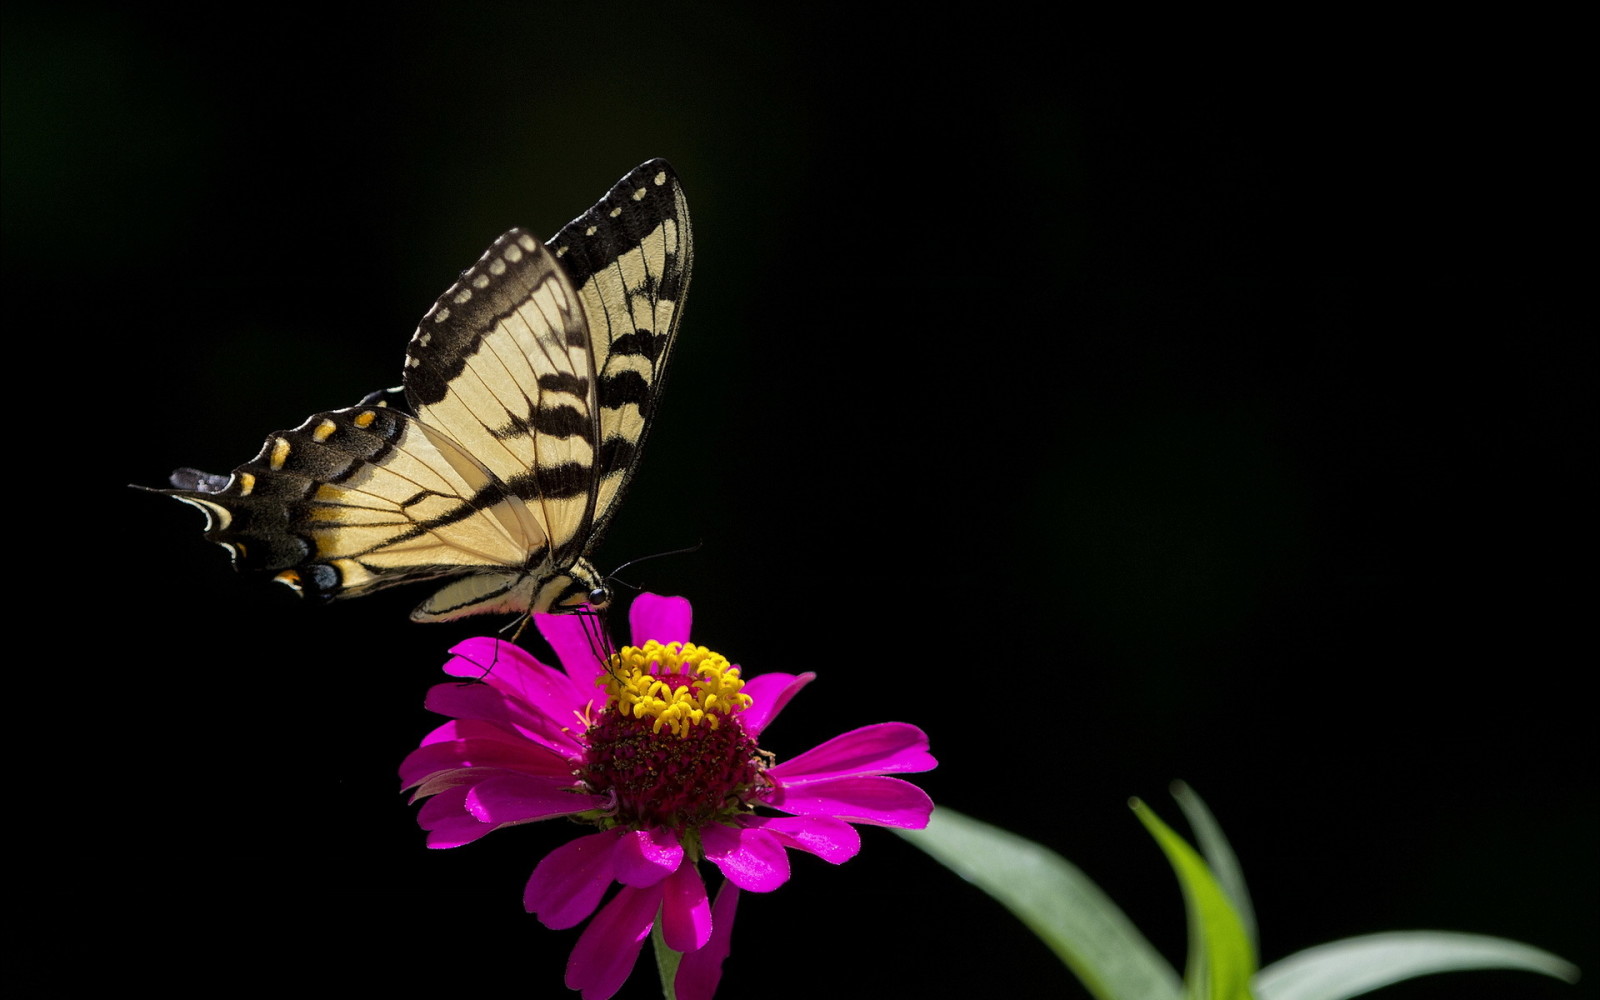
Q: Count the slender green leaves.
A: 4